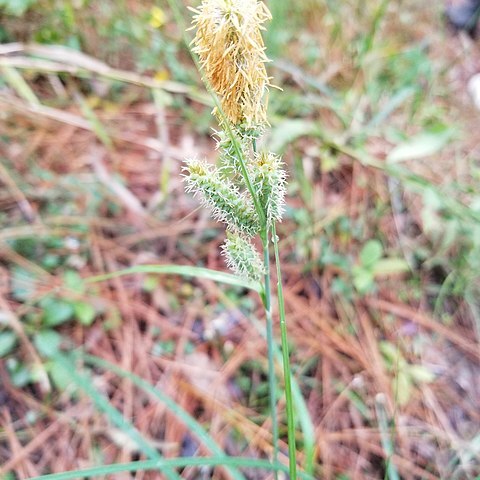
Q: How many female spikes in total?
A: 4